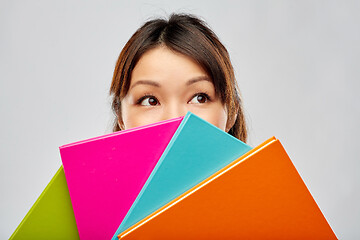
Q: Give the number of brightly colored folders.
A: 4